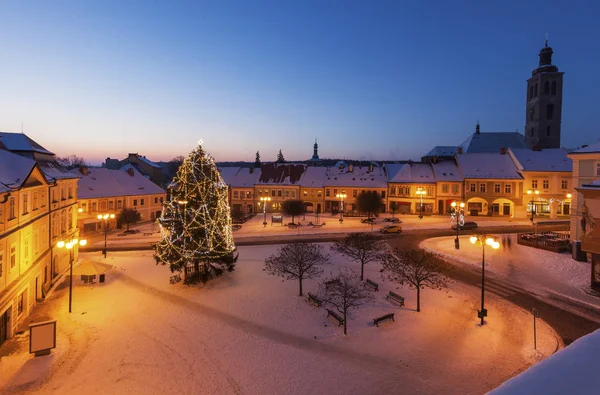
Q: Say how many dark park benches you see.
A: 6